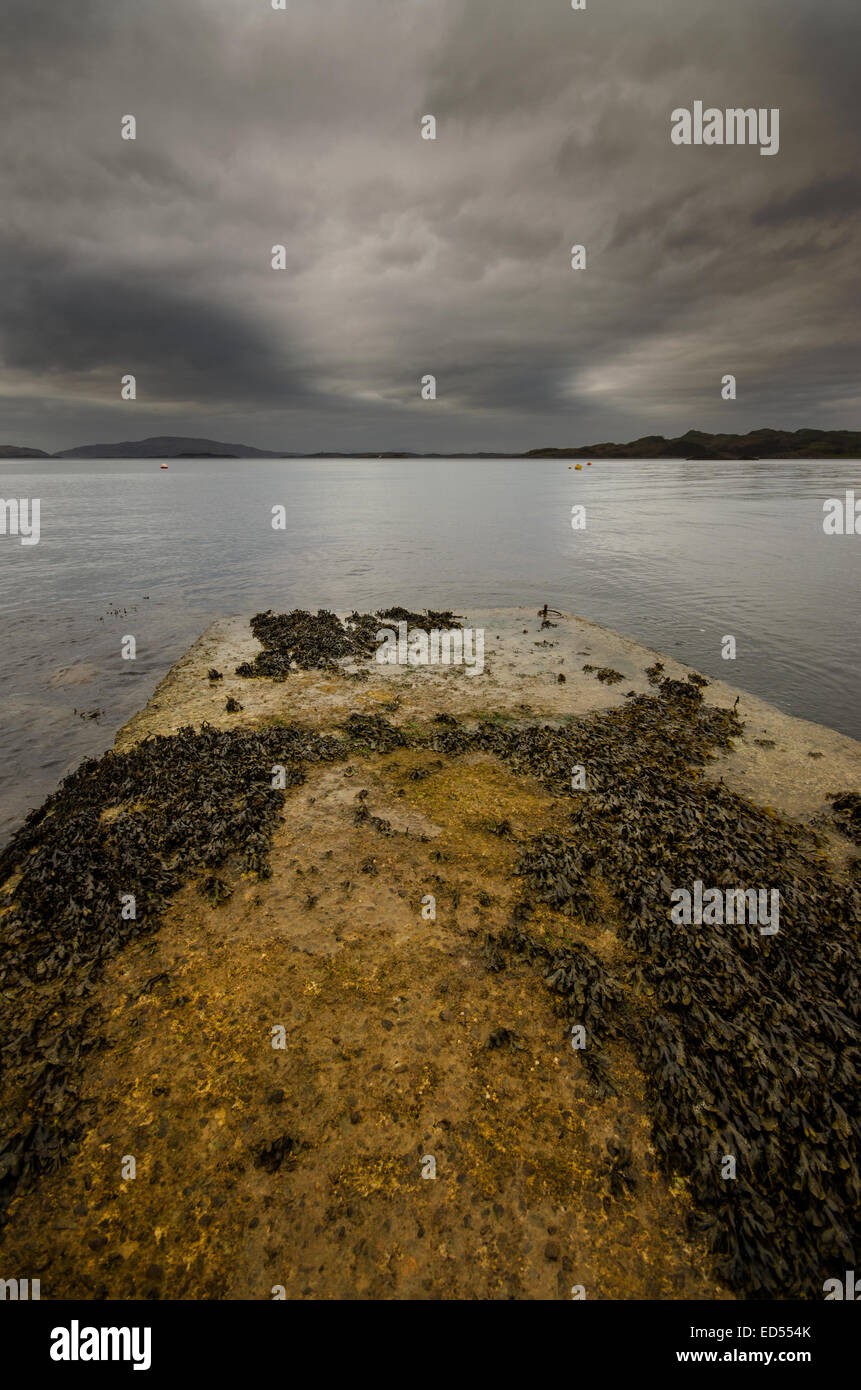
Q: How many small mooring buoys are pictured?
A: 4